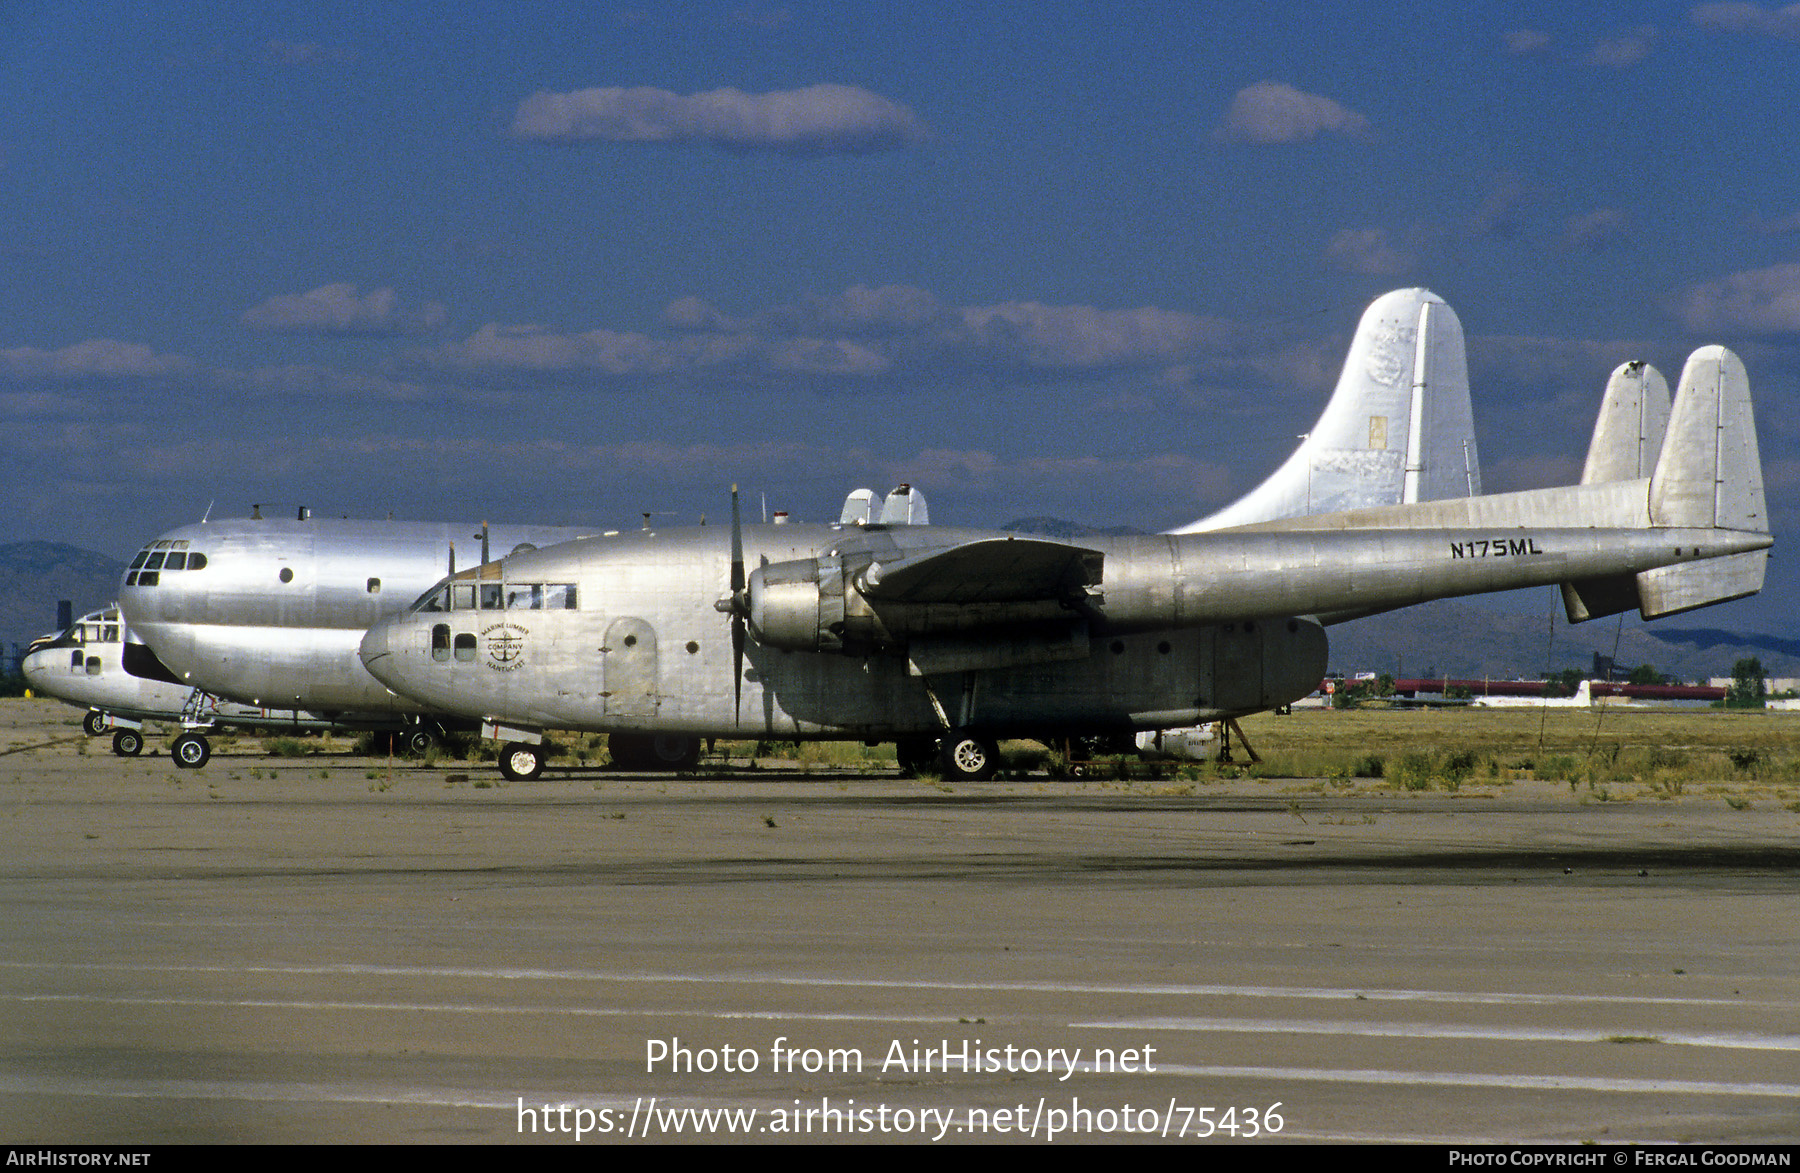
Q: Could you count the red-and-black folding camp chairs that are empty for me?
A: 0